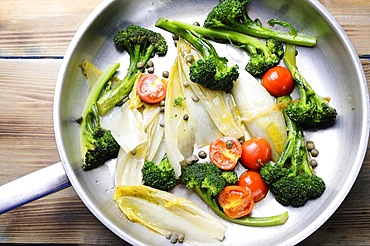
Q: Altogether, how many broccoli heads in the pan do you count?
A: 9